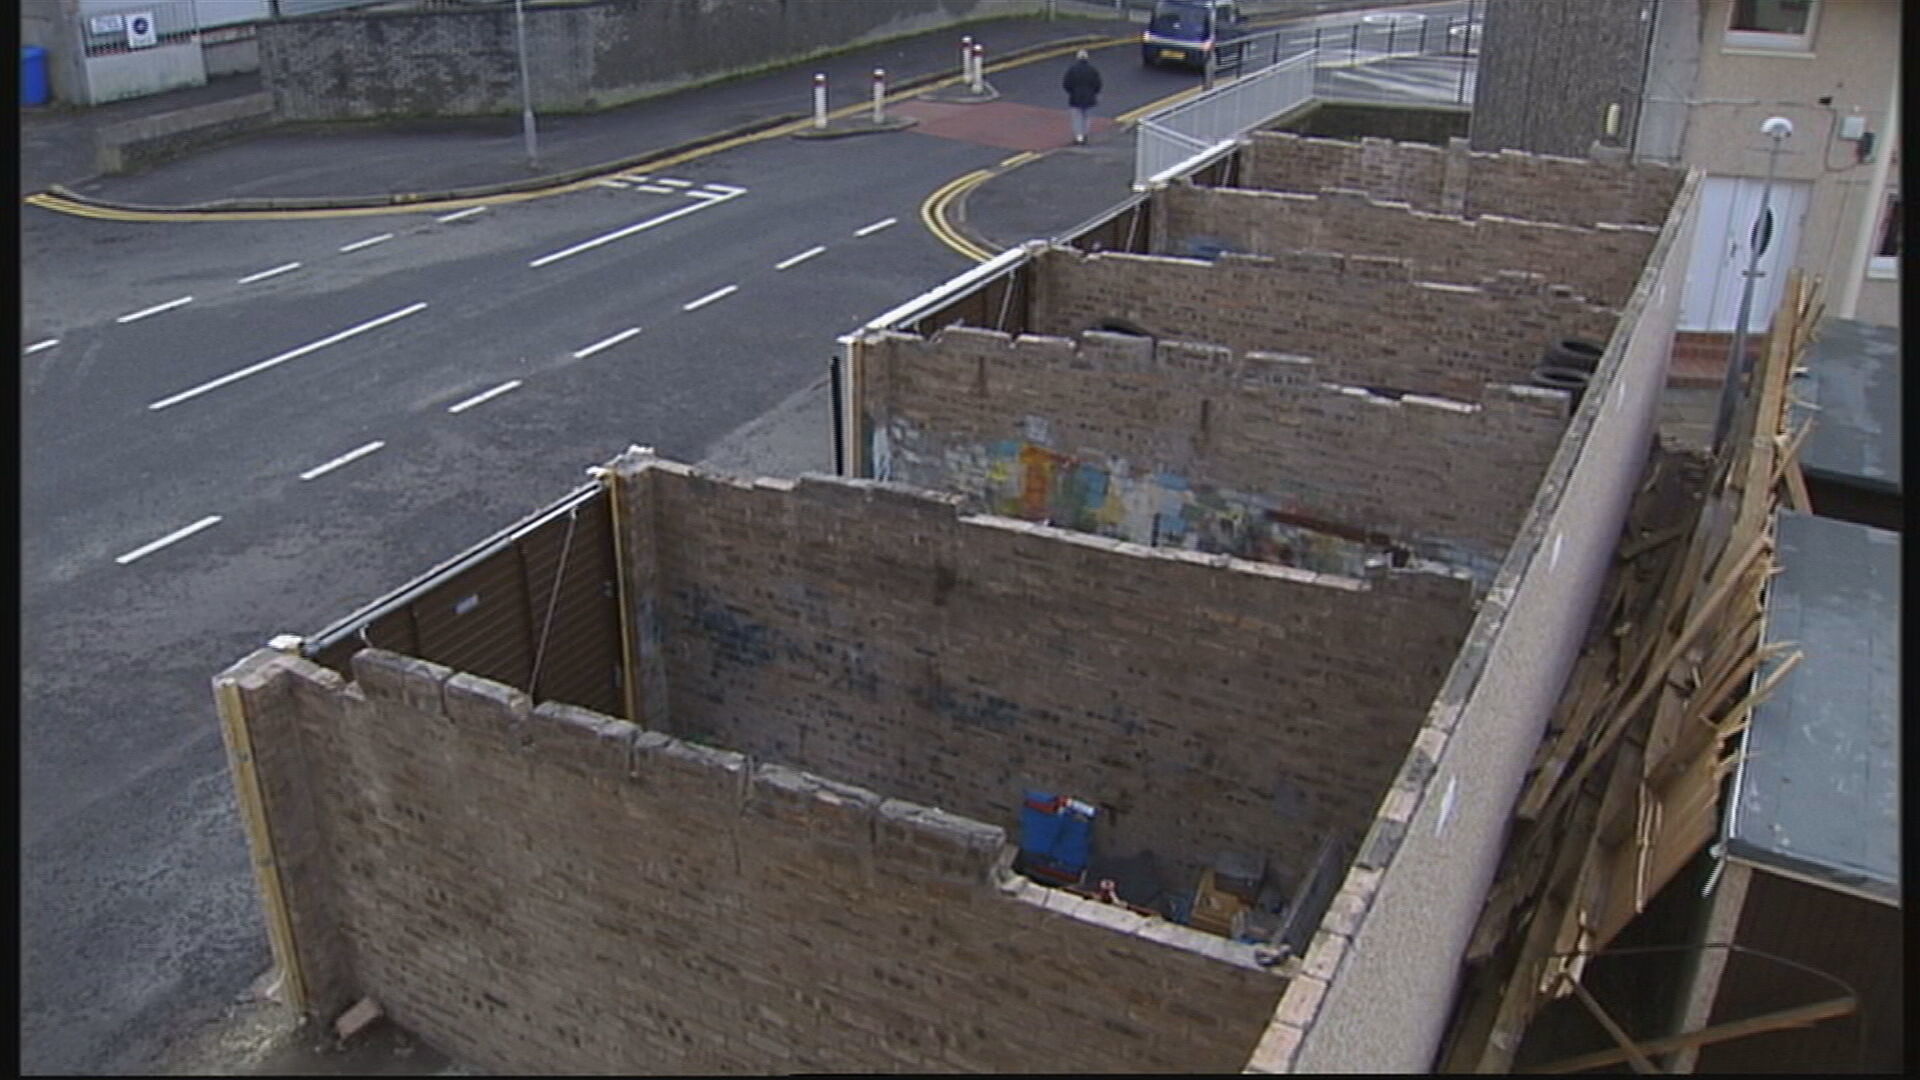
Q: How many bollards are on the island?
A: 4